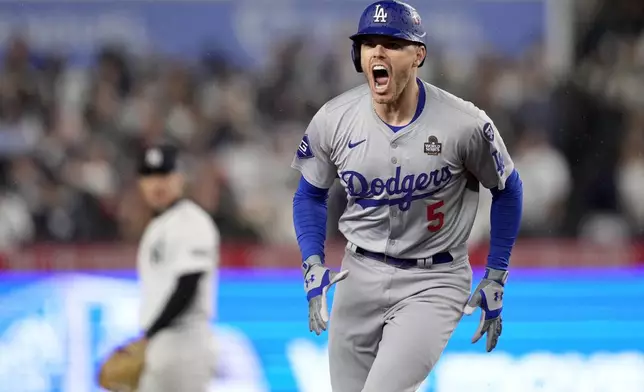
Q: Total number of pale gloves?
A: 2